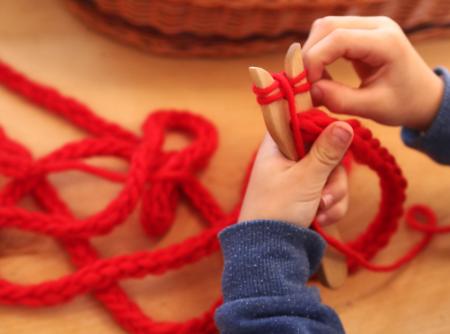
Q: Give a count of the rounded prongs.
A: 2